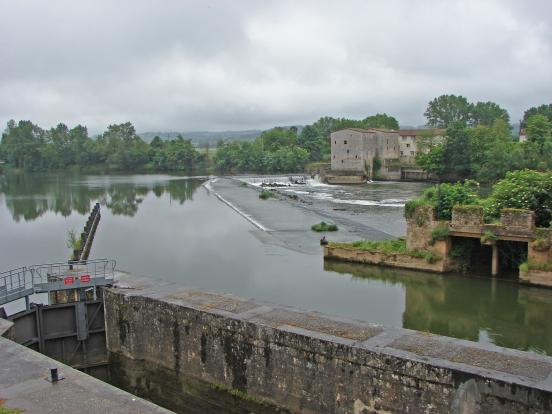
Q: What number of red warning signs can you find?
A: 2